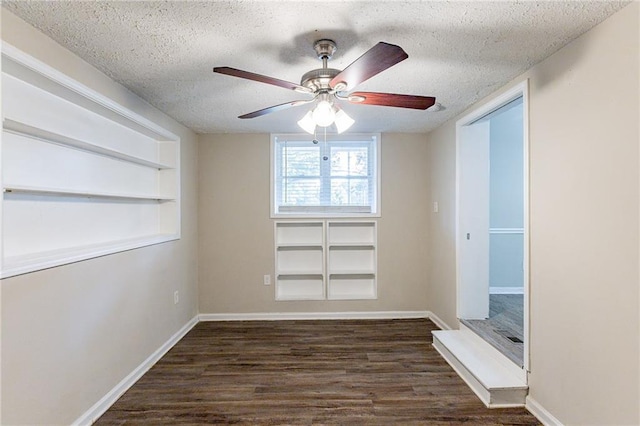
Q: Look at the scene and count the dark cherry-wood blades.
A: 4